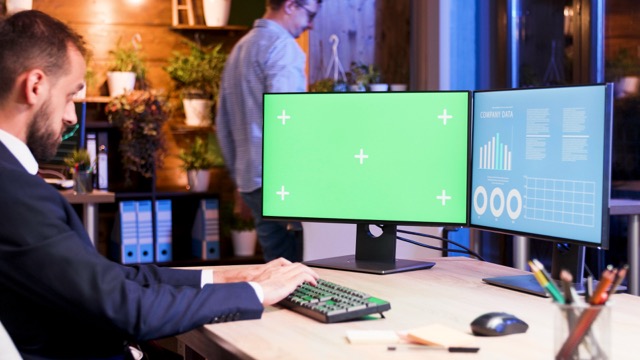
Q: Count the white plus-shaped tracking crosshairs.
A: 5